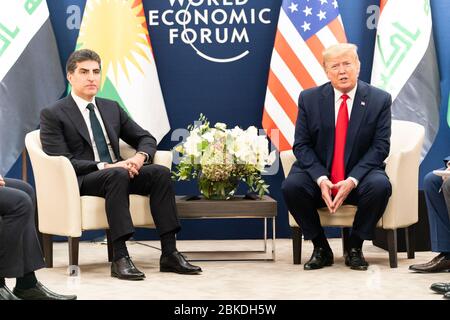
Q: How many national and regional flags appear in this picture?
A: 4